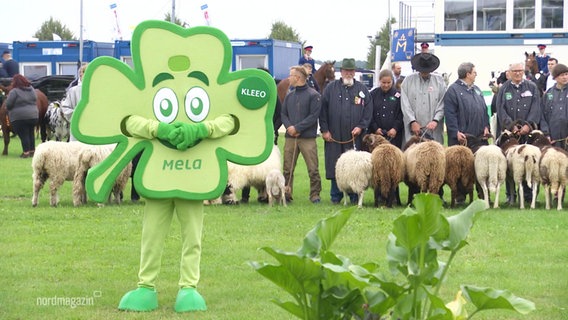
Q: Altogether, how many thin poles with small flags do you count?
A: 2